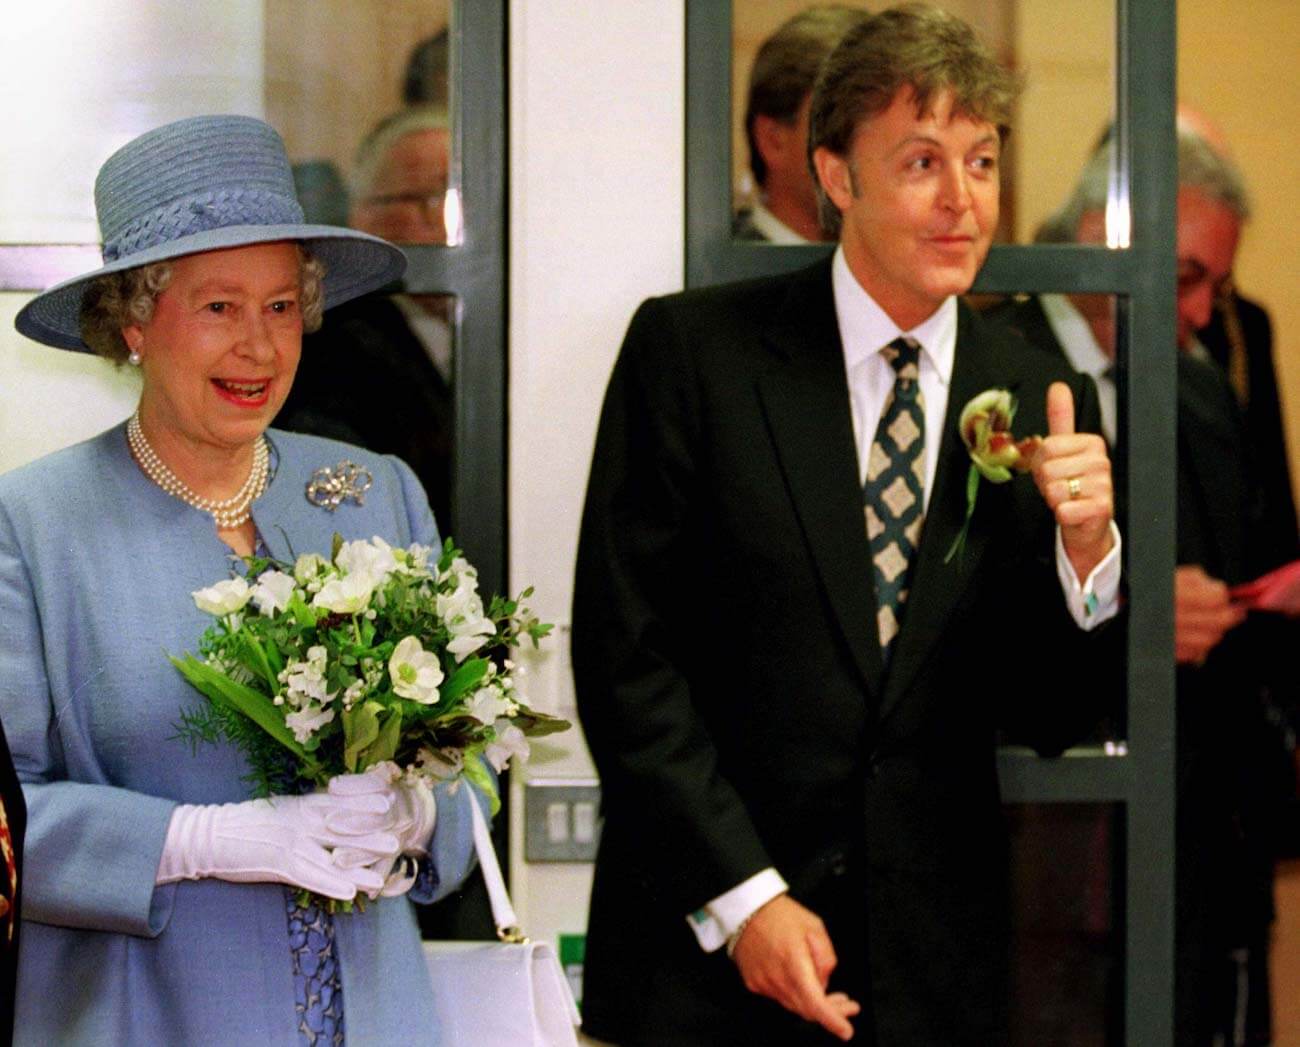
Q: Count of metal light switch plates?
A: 1